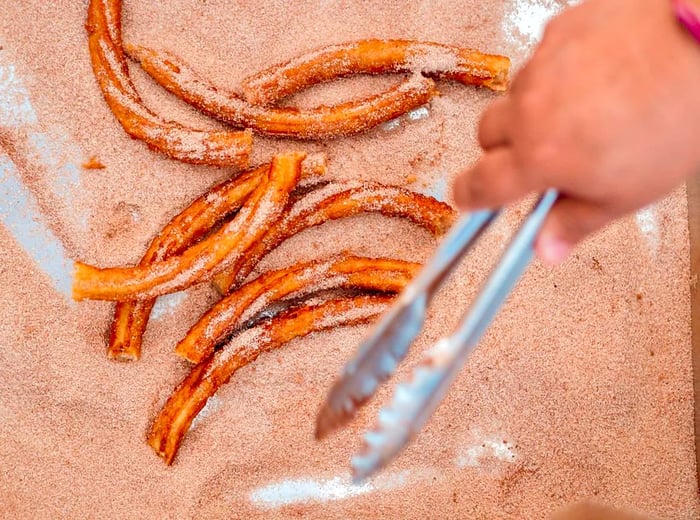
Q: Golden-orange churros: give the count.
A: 8